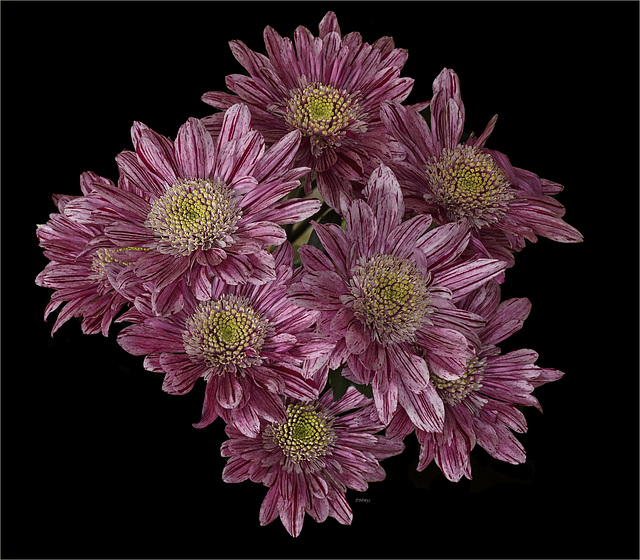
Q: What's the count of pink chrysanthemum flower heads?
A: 8